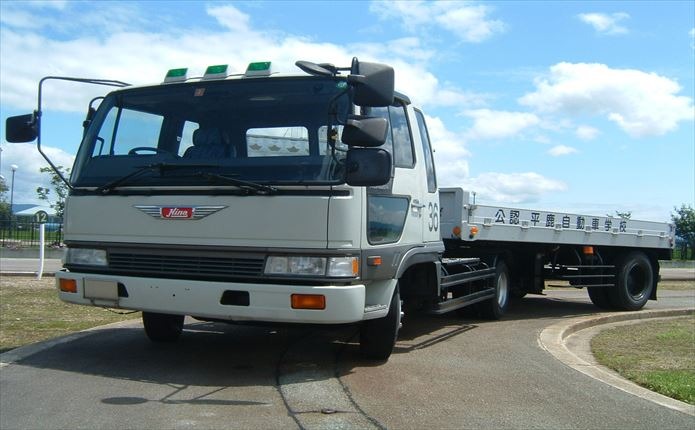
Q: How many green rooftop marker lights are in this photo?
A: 3